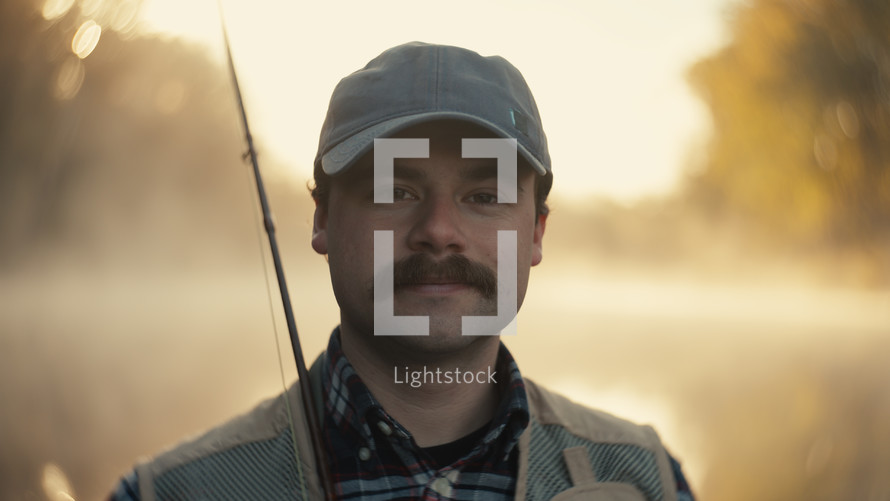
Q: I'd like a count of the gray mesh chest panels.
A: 2